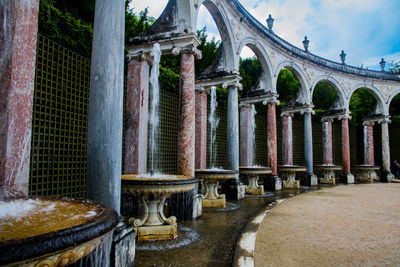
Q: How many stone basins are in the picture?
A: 7